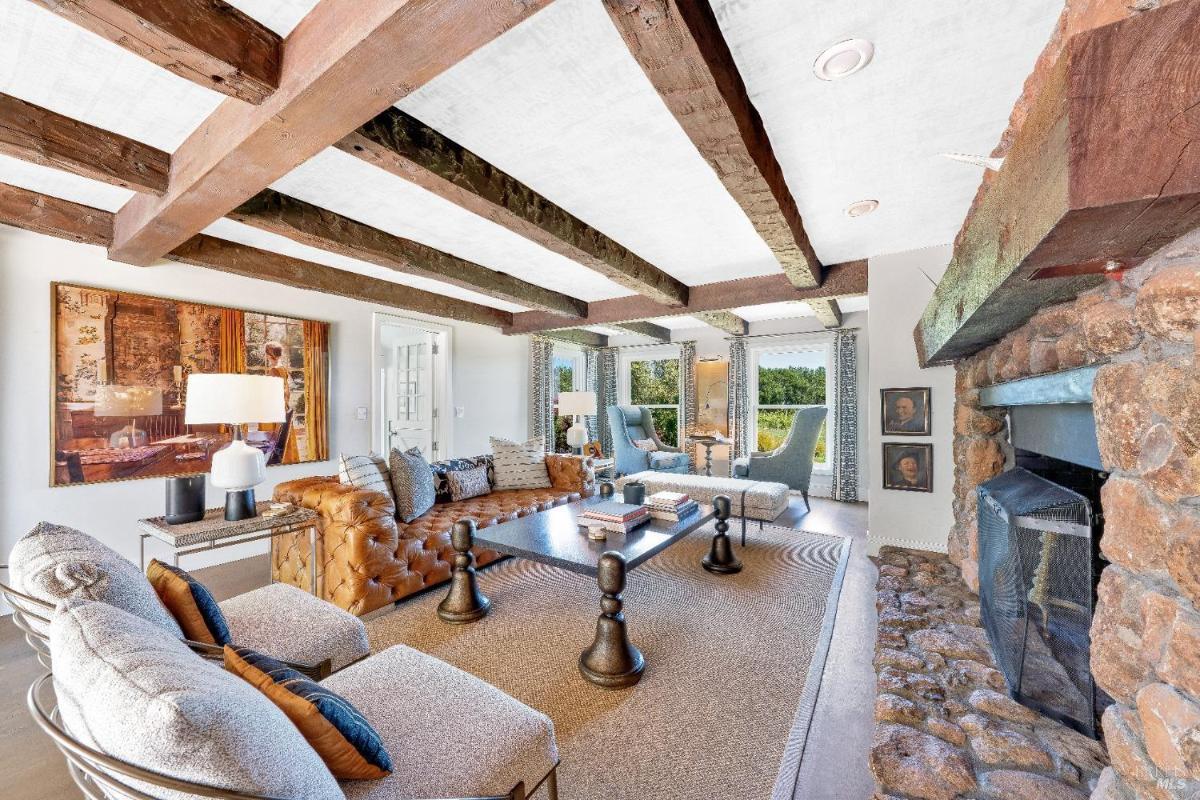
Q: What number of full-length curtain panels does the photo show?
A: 6